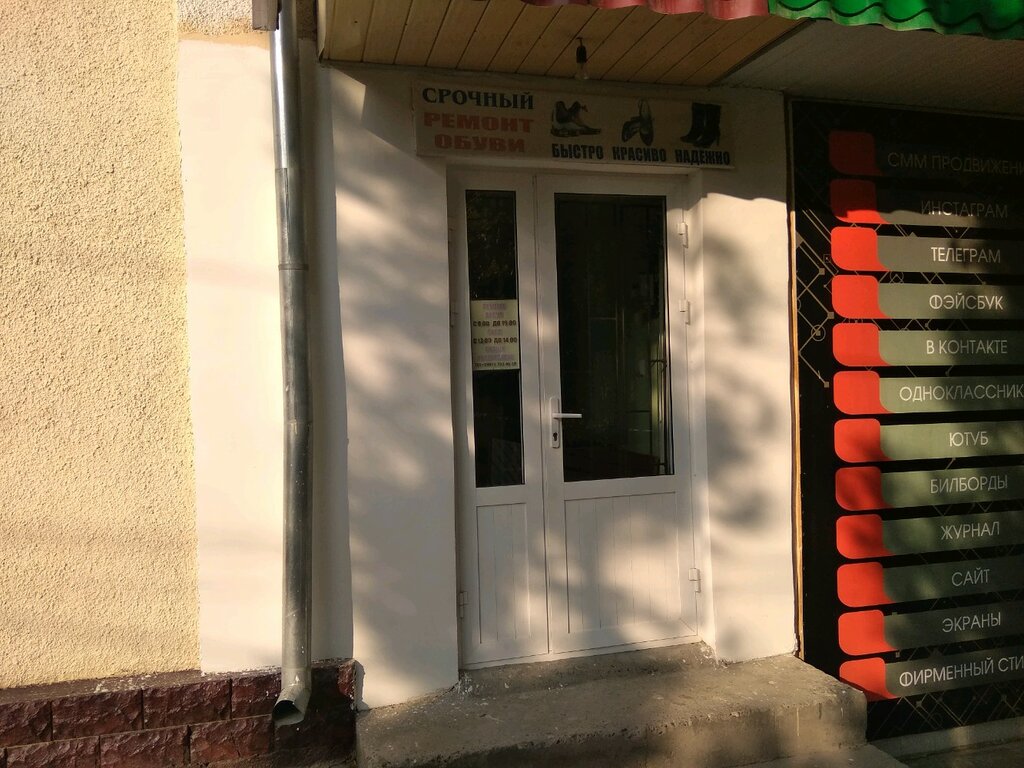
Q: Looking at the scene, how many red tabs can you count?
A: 12